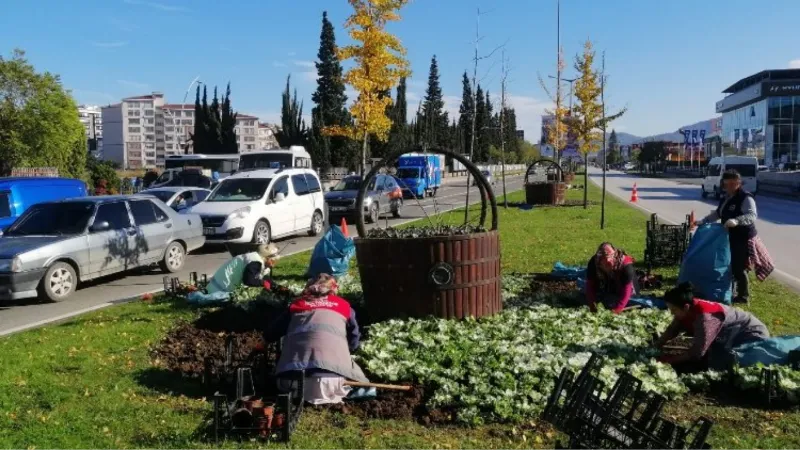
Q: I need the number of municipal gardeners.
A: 5